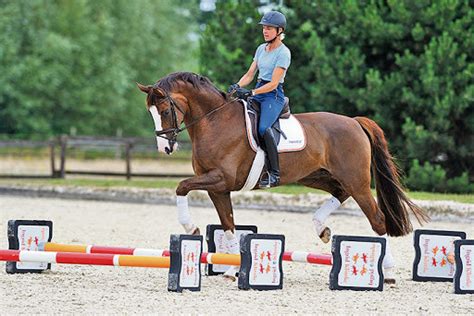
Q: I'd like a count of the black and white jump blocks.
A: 7